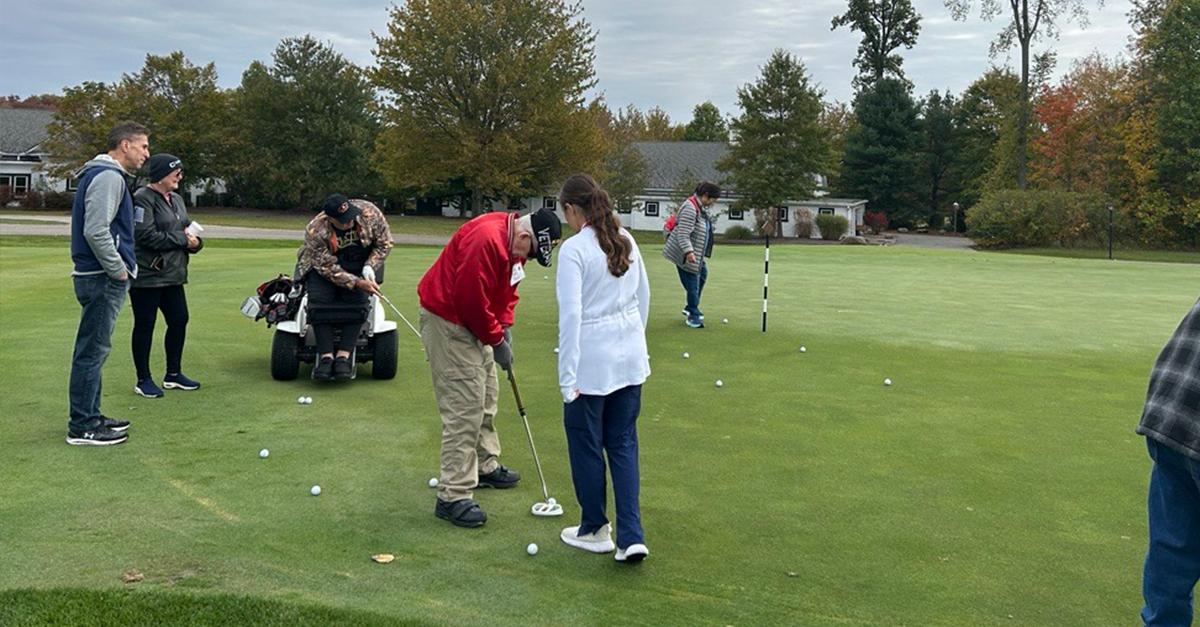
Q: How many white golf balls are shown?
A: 13